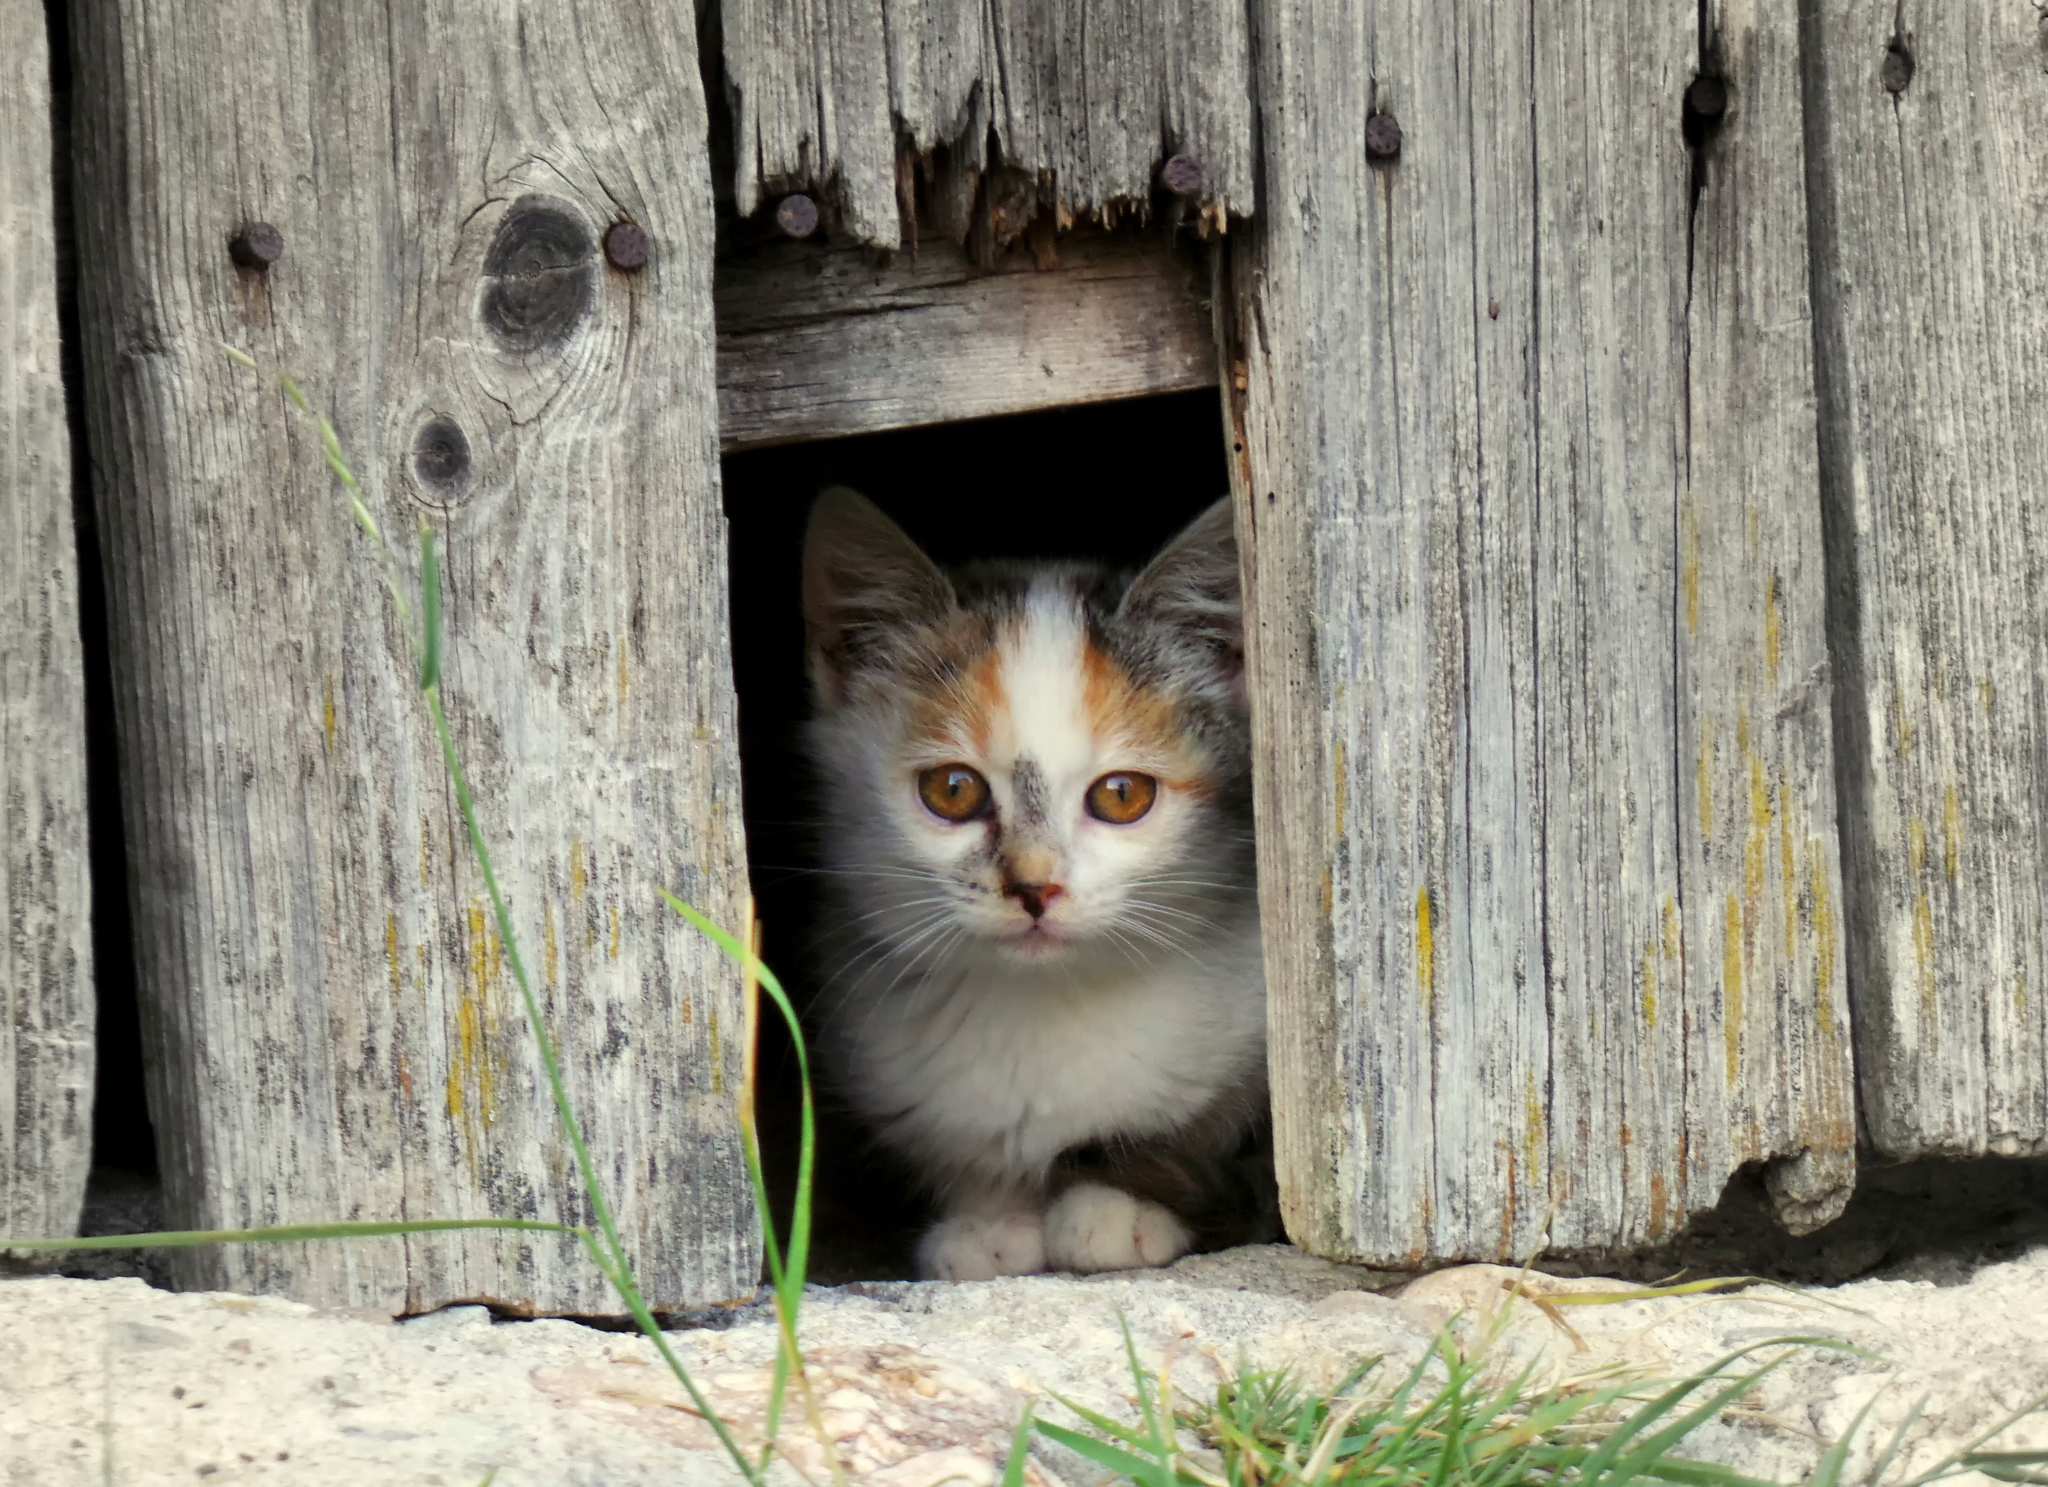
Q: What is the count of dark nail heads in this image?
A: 7